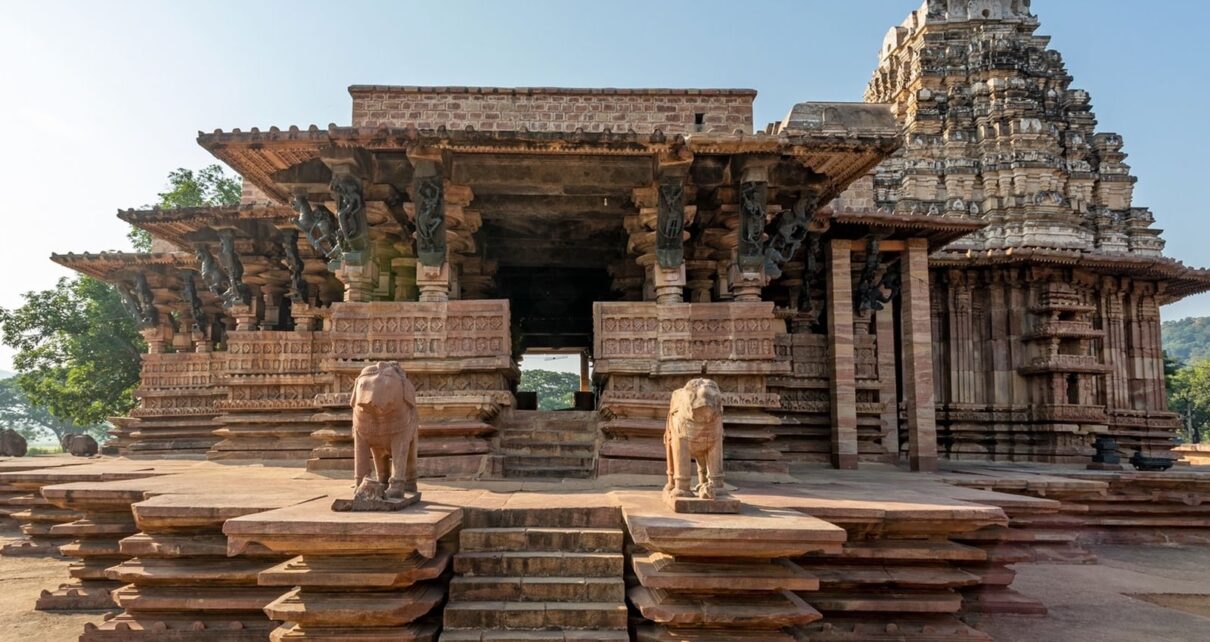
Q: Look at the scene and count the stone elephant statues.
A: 2